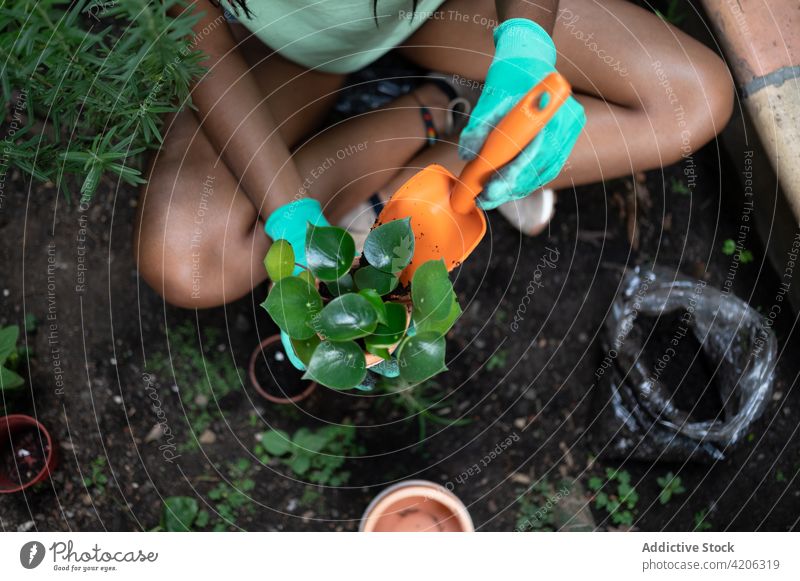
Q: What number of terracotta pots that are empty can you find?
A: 1